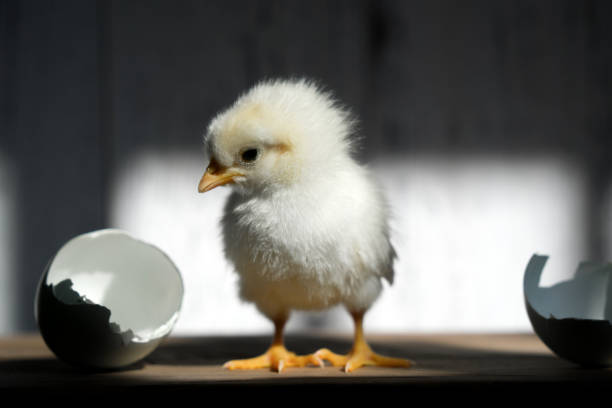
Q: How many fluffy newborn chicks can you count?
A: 1